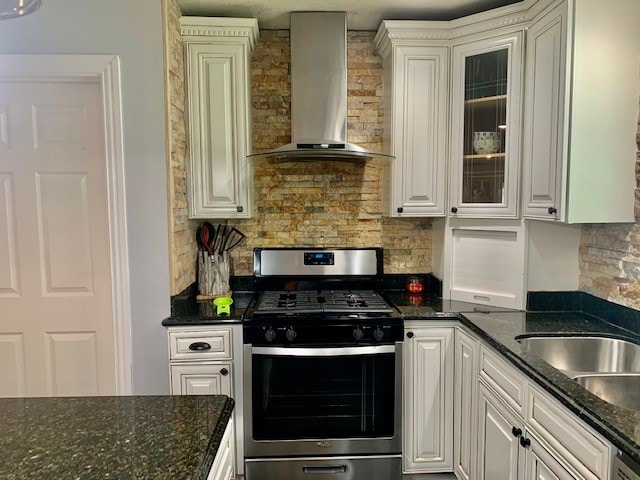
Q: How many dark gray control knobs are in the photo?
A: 4